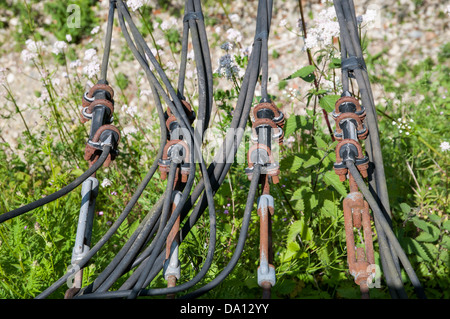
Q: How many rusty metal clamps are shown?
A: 12